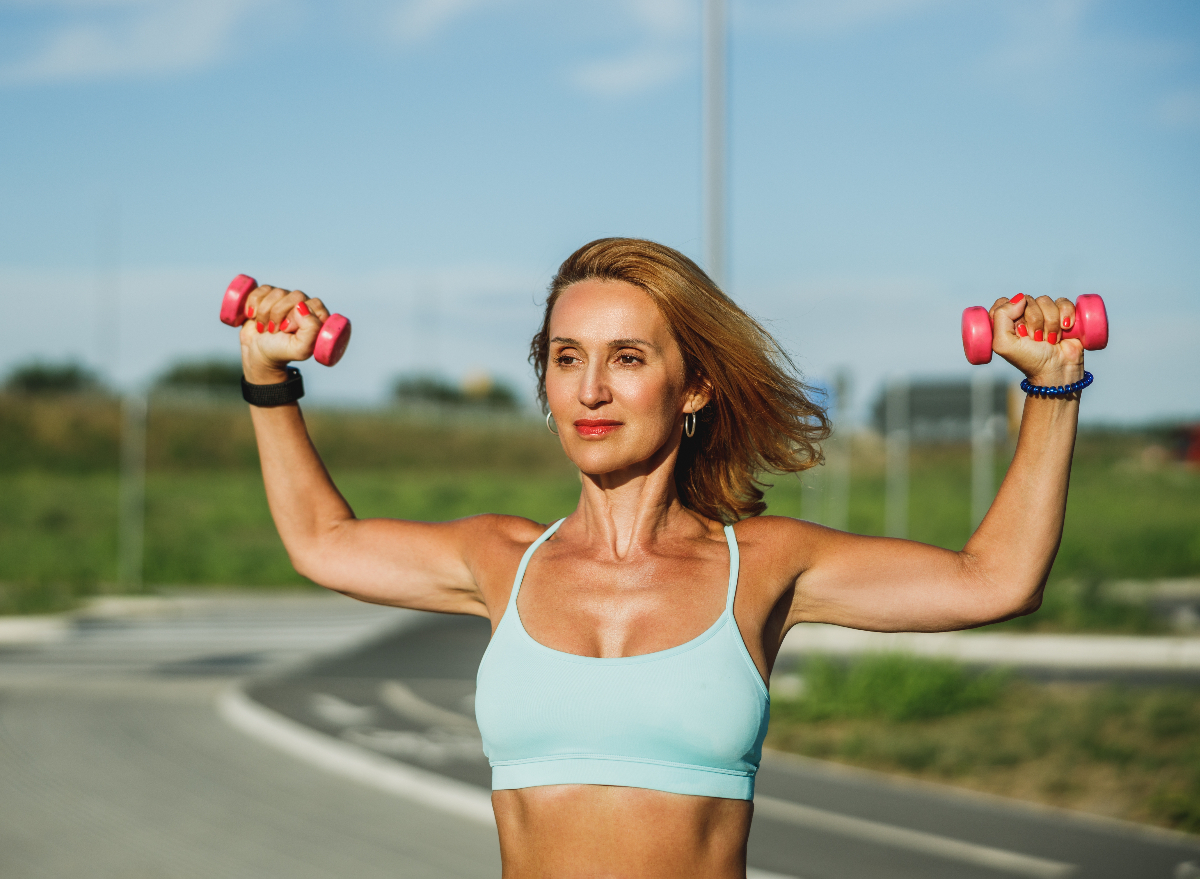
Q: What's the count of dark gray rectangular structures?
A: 1